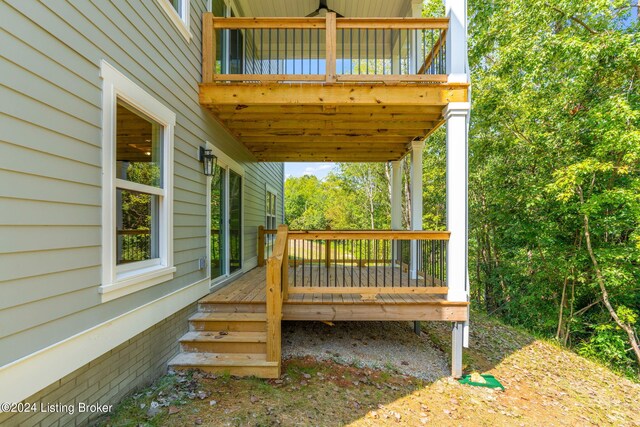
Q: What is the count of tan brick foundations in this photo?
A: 1